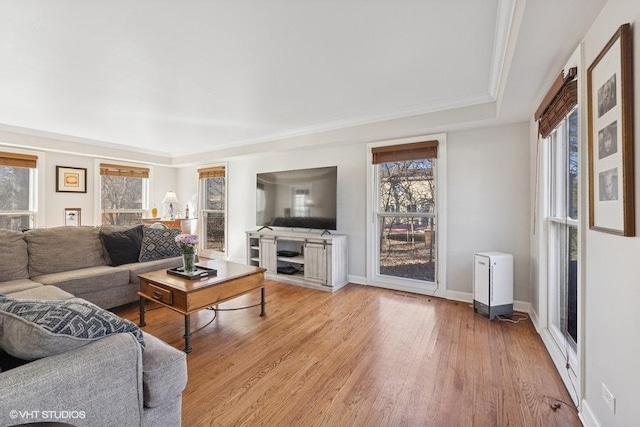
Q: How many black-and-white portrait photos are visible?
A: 3